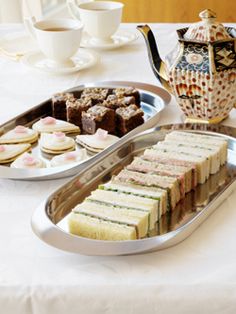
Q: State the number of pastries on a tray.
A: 14